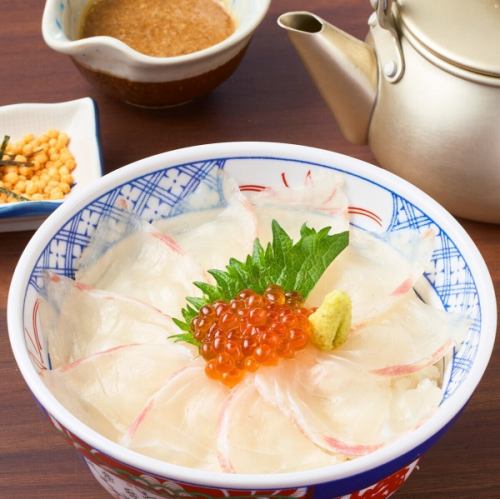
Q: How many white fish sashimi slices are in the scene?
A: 10